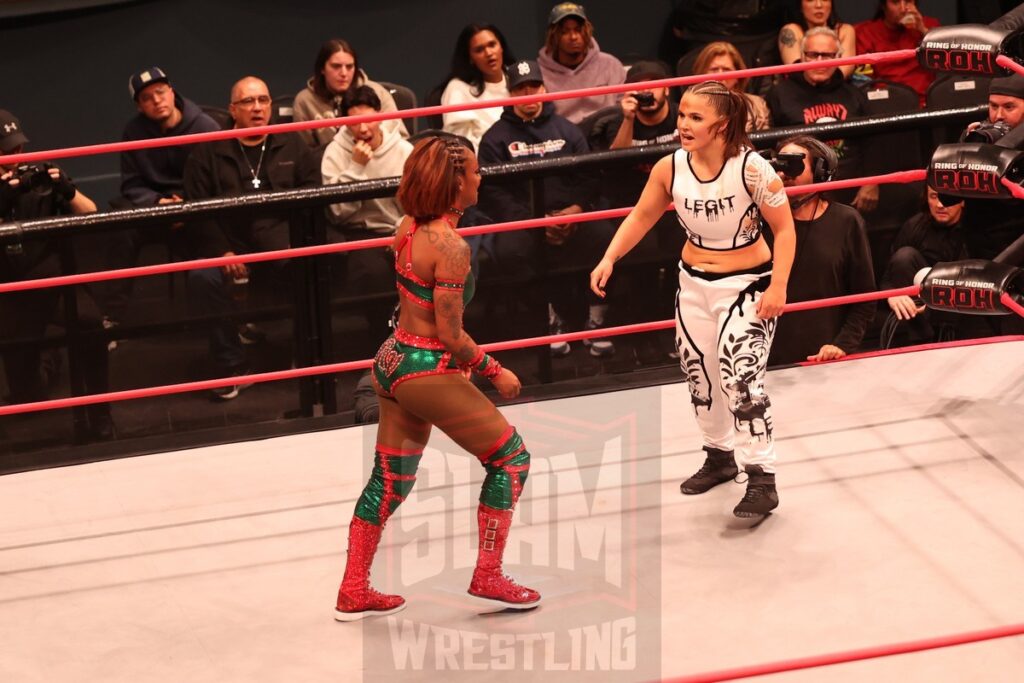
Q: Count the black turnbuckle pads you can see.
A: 3